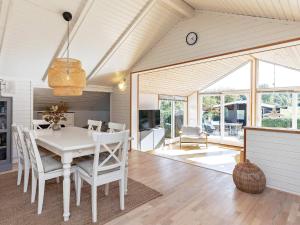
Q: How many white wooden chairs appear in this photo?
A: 6